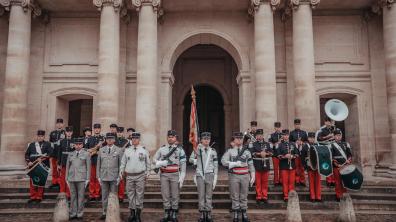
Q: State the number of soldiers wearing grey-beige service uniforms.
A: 6